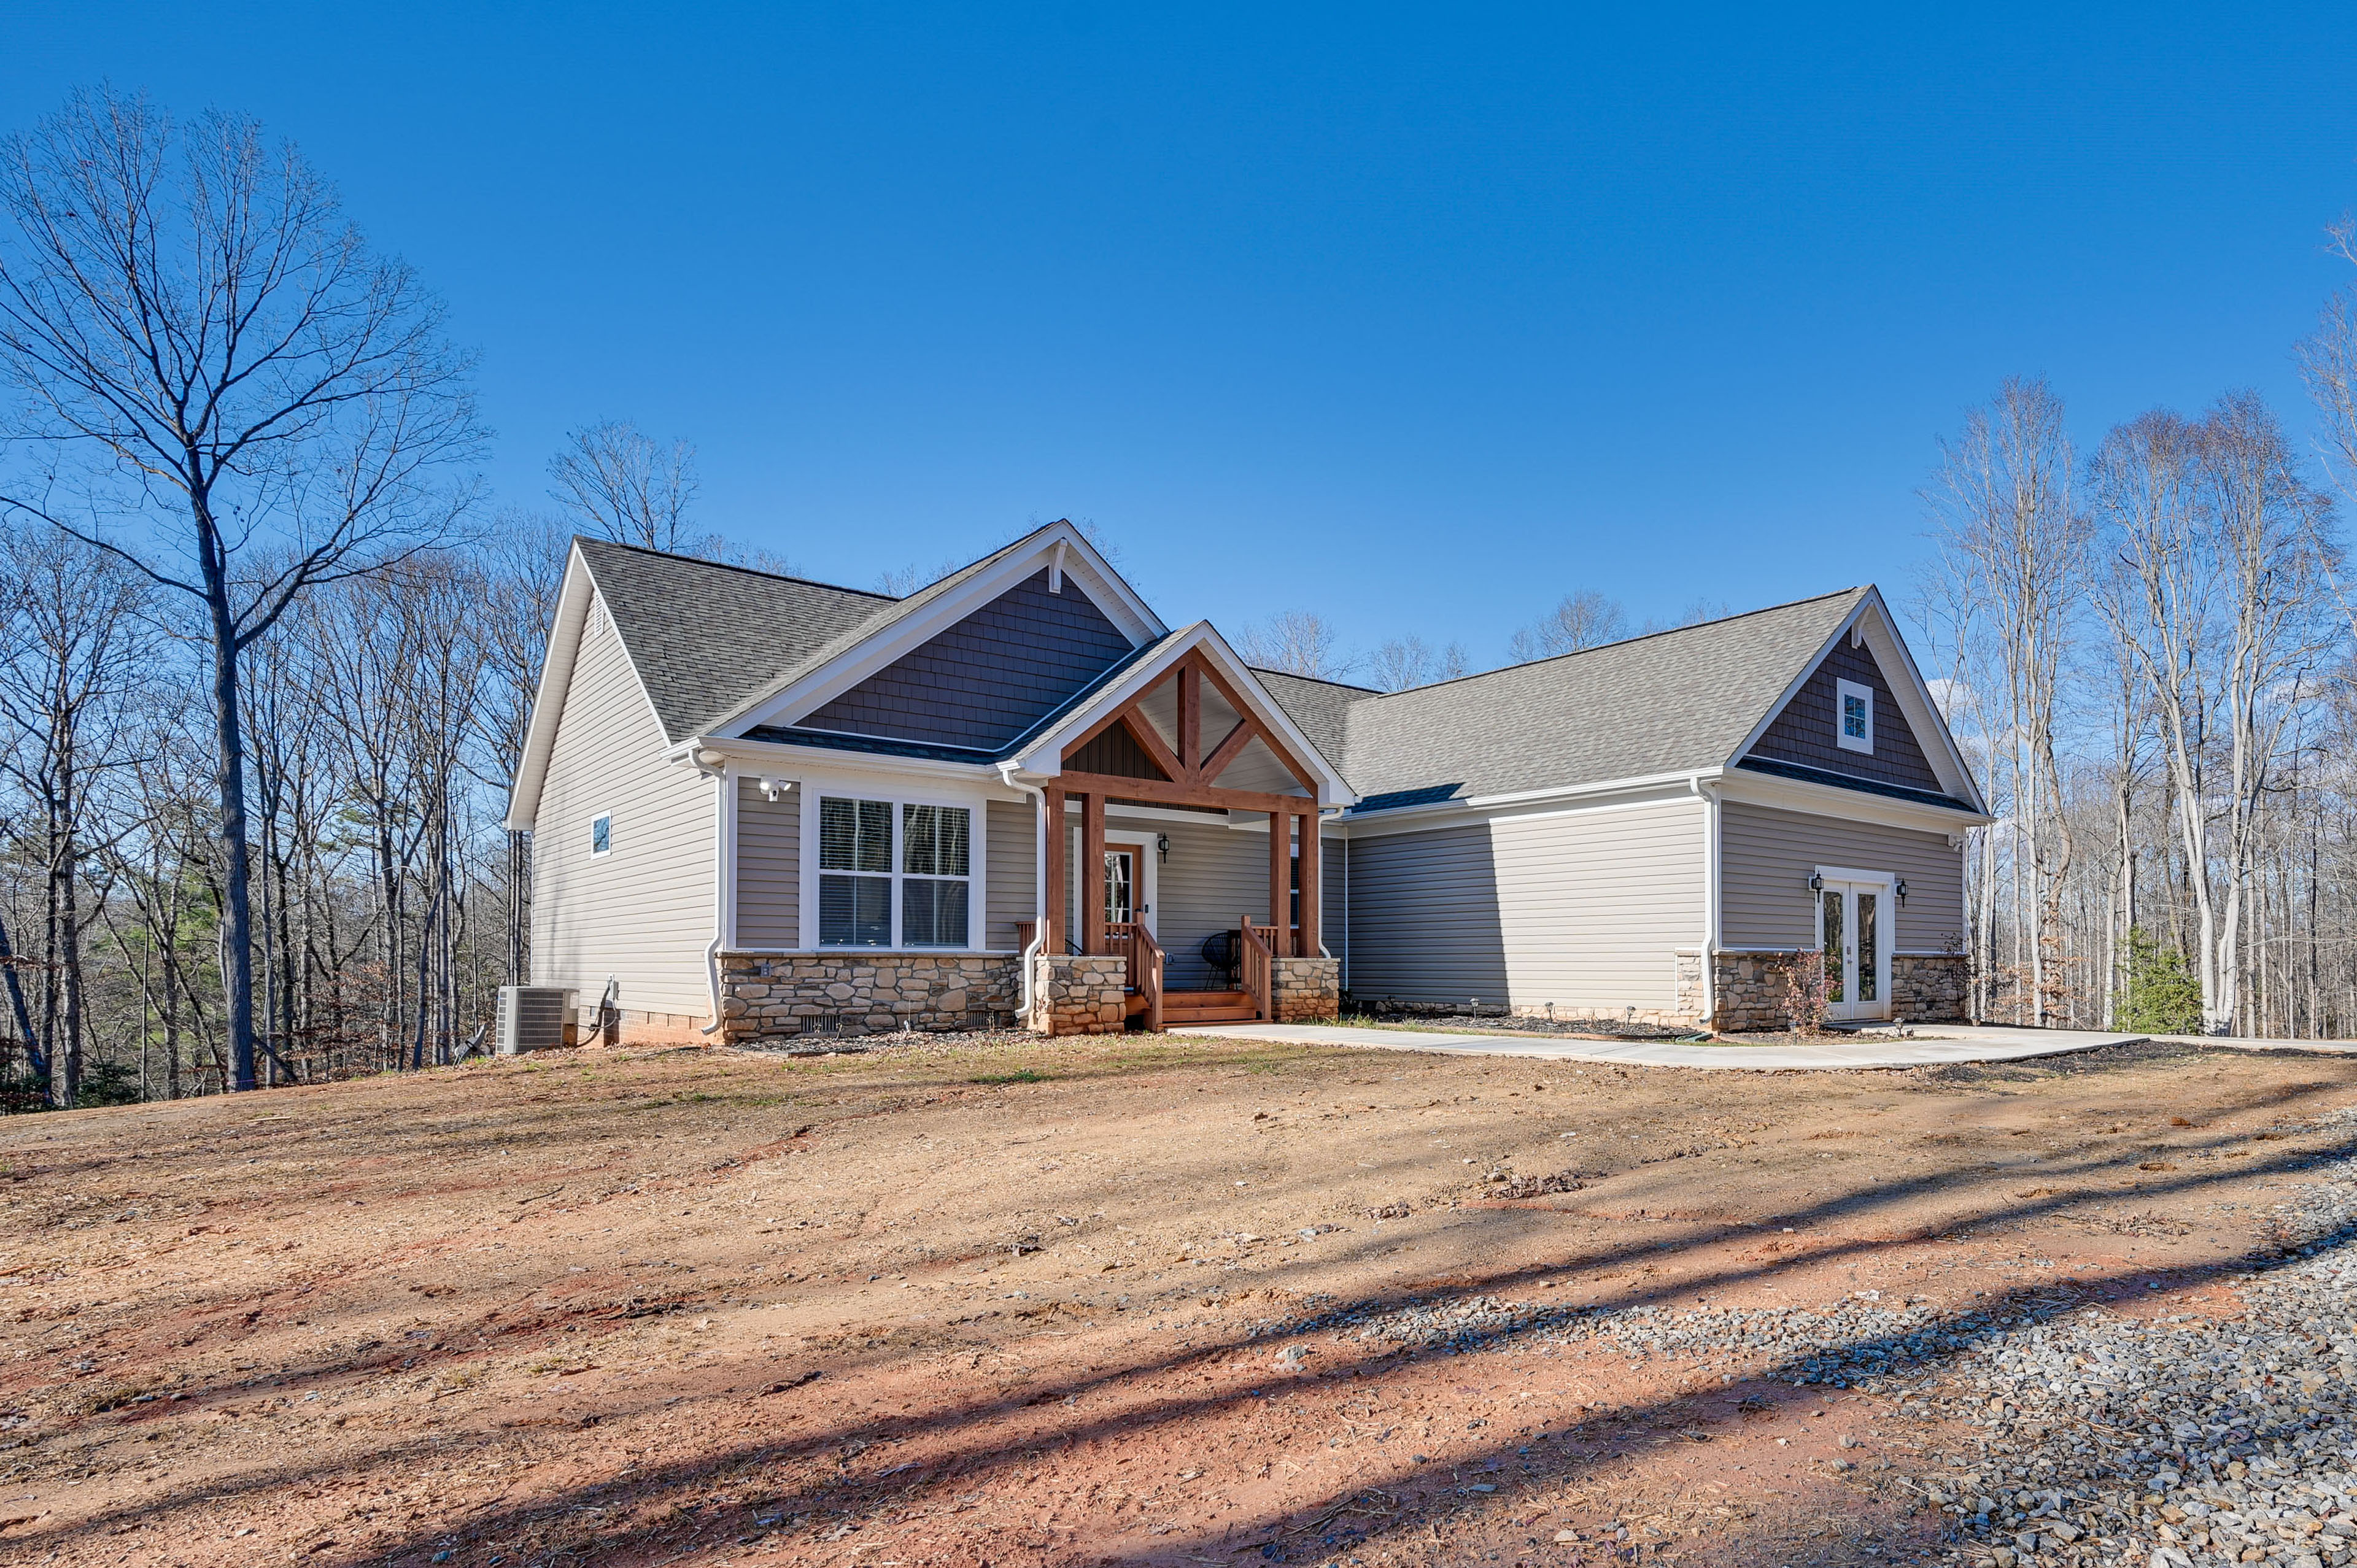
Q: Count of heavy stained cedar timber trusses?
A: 1